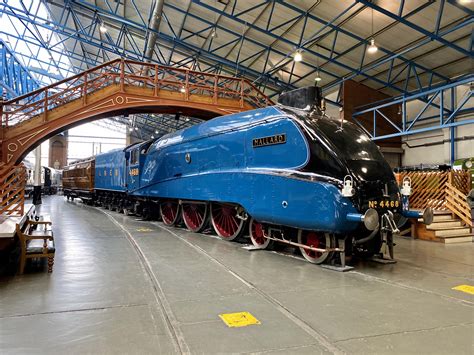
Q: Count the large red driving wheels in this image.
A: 3